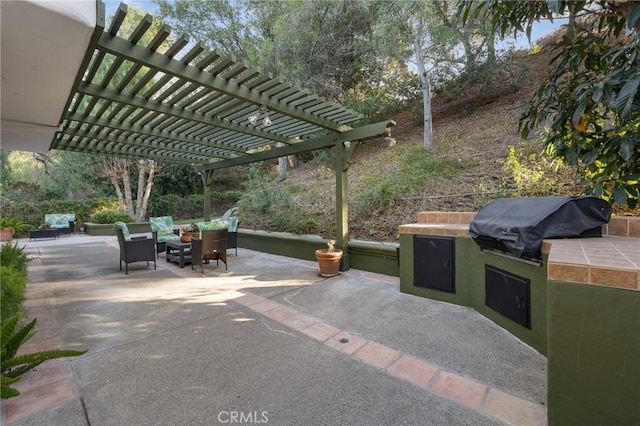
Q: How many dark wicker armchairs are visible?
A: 4